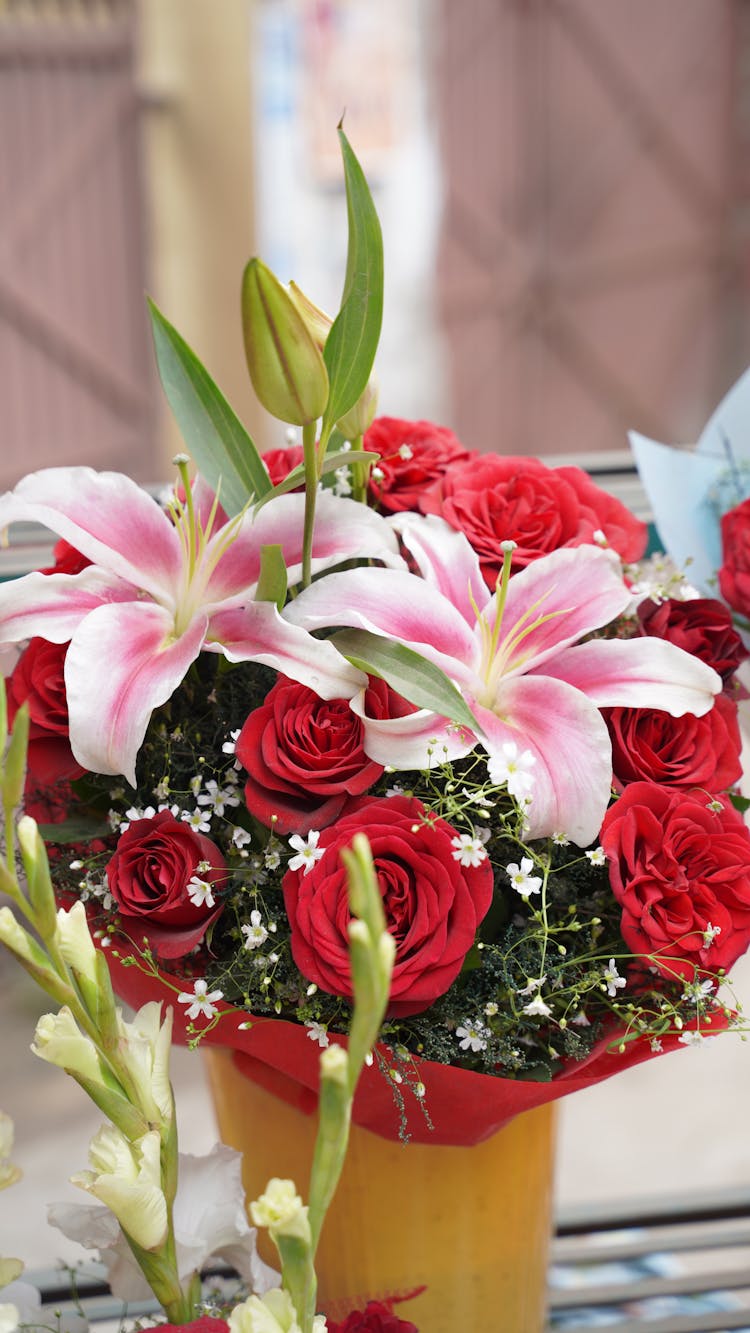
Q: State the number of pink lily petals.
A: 12